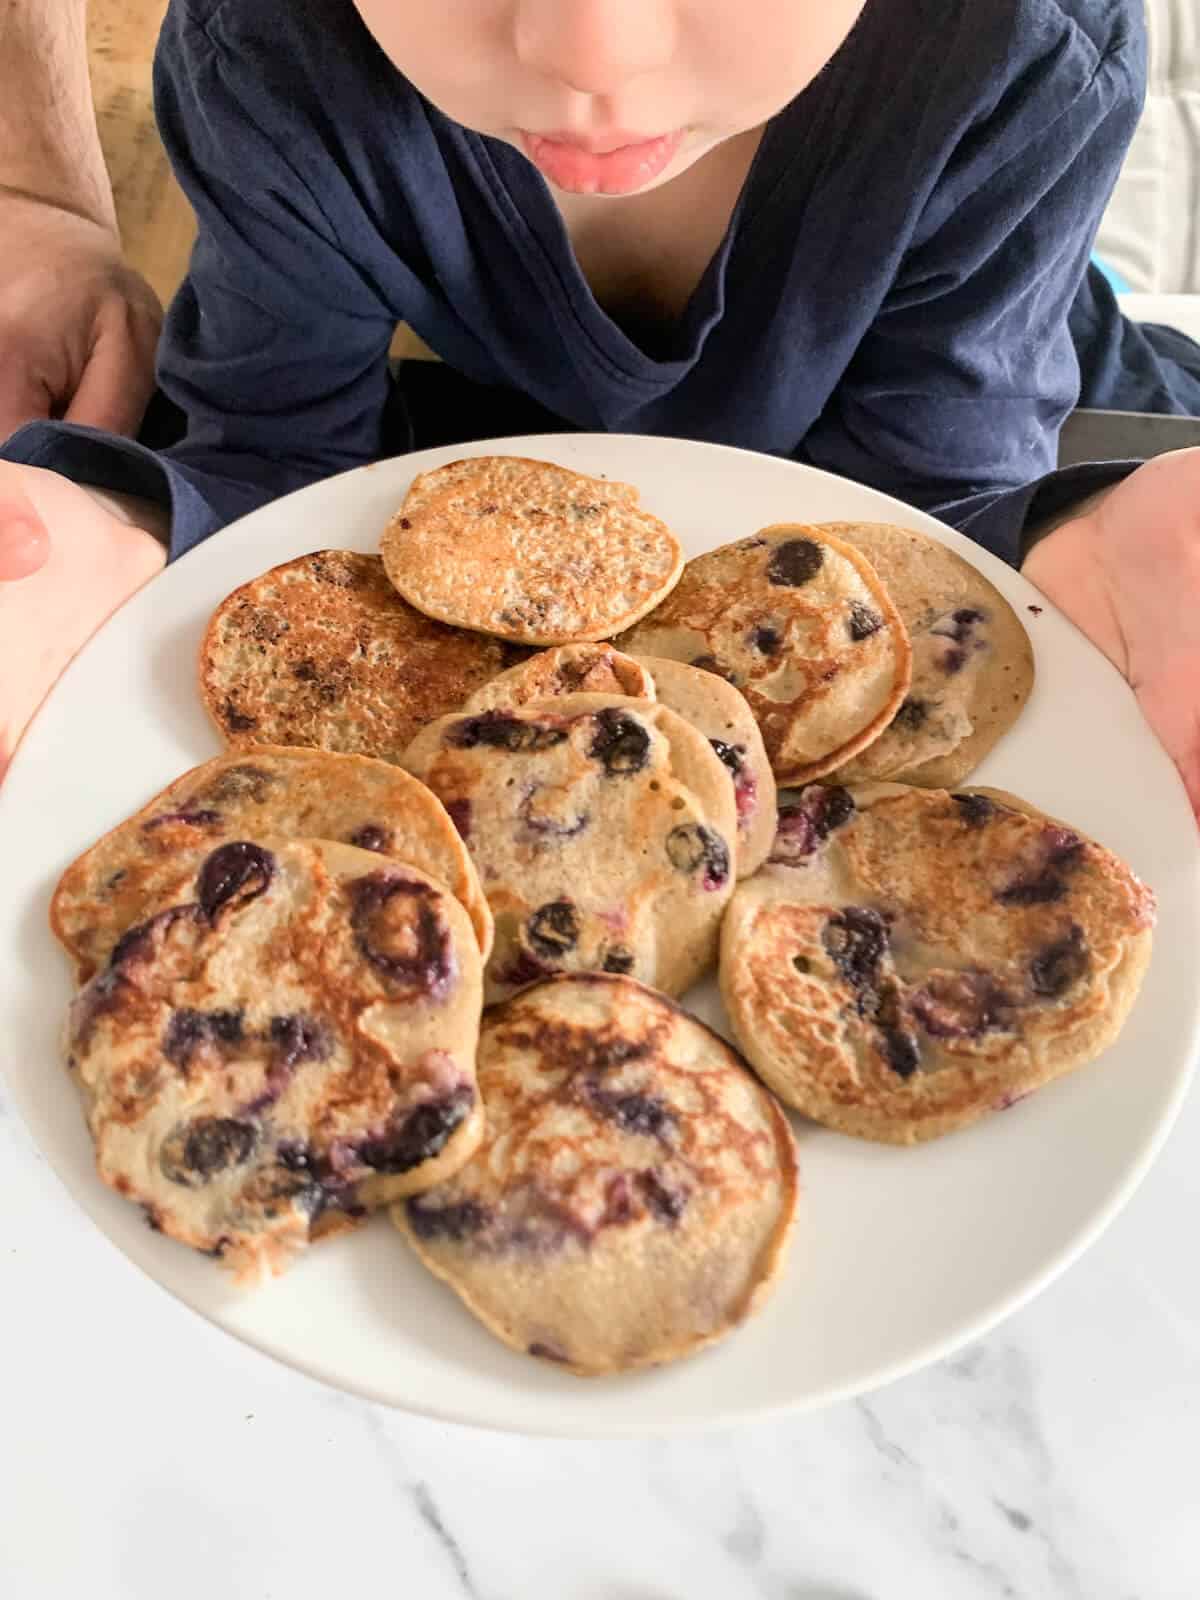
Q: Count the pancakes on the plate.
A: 11